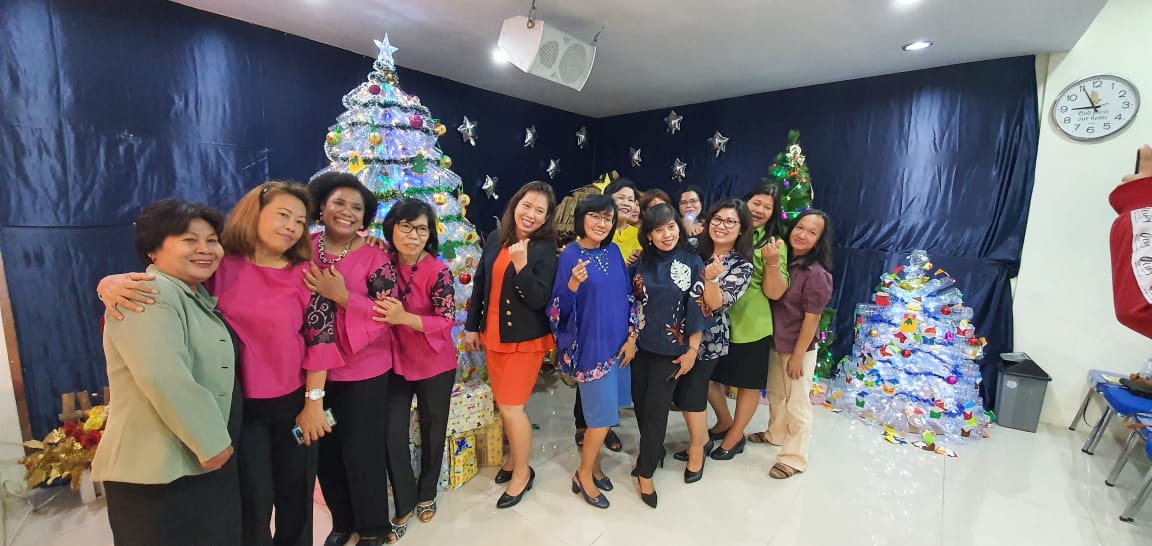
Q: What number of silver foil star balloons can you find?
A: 9